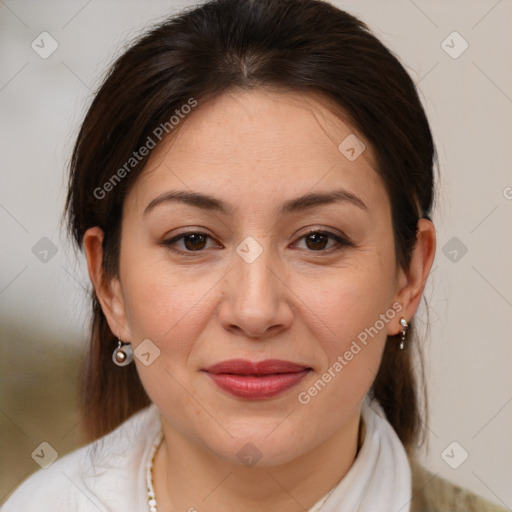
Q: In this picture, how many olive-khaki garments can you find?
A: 1